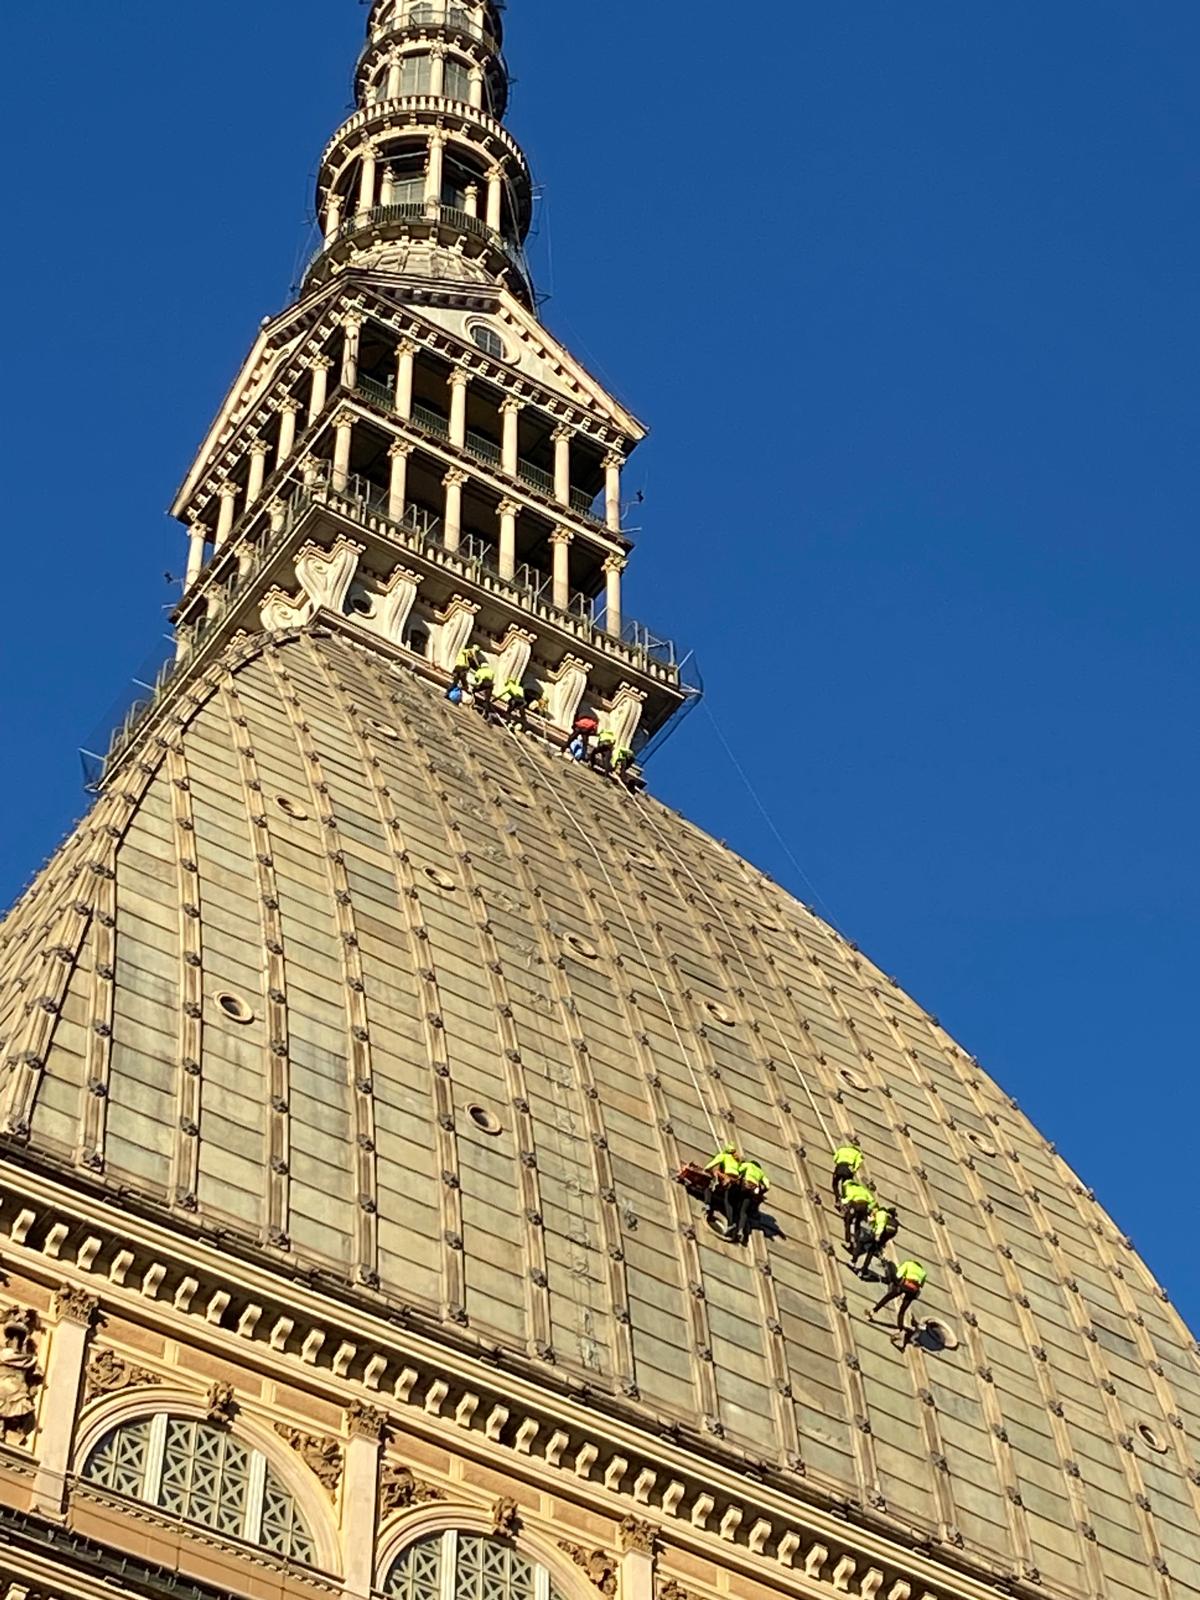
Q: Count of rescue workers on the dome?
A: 12